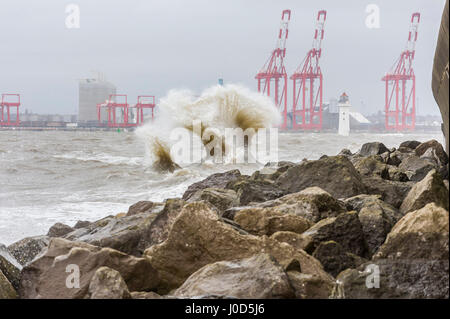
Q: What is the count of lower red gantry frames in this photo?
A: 3